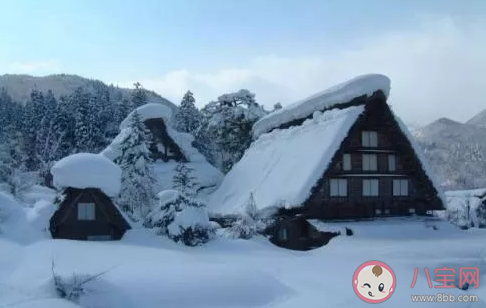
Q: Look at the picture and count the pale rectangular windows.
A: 8